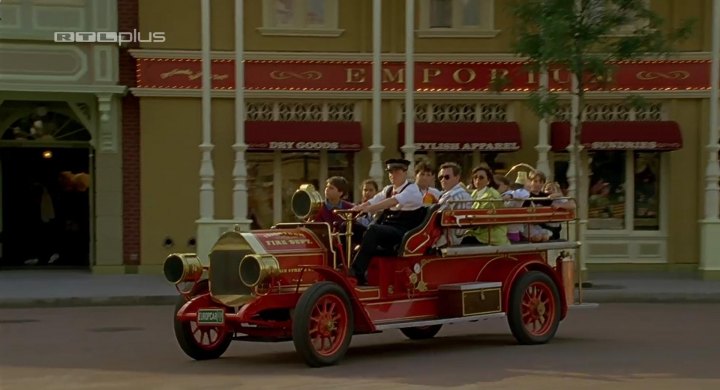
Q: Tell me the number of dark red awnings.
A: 3